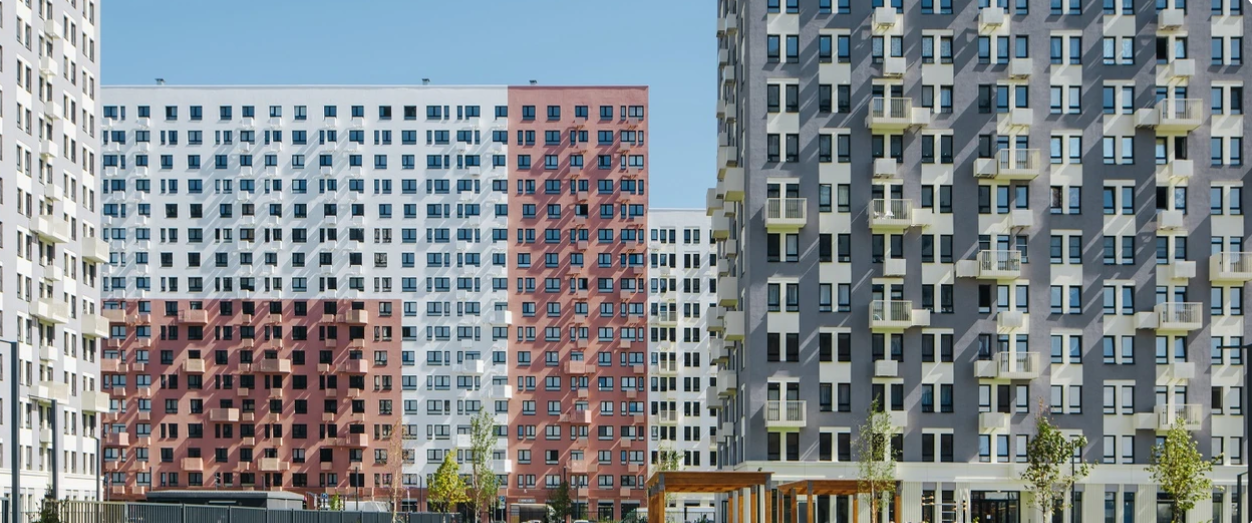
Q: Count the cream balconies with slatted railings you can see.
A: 12